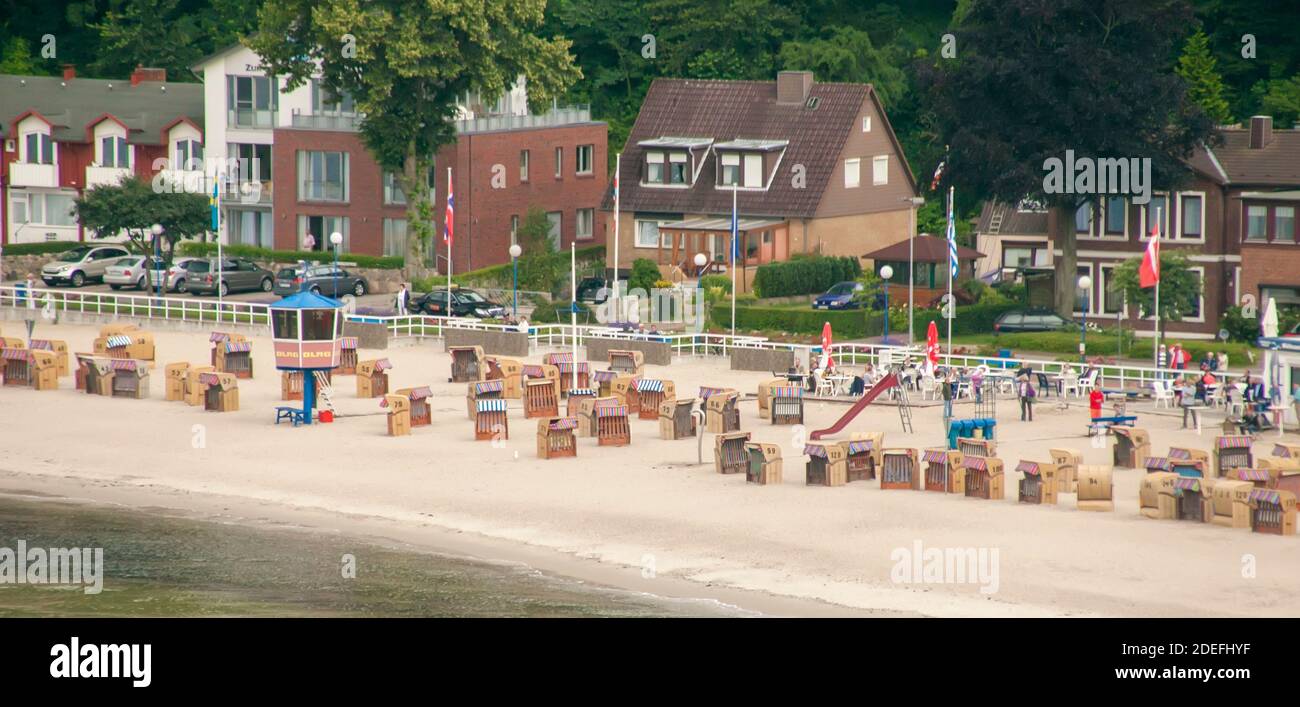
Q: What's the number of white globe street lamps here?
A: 6